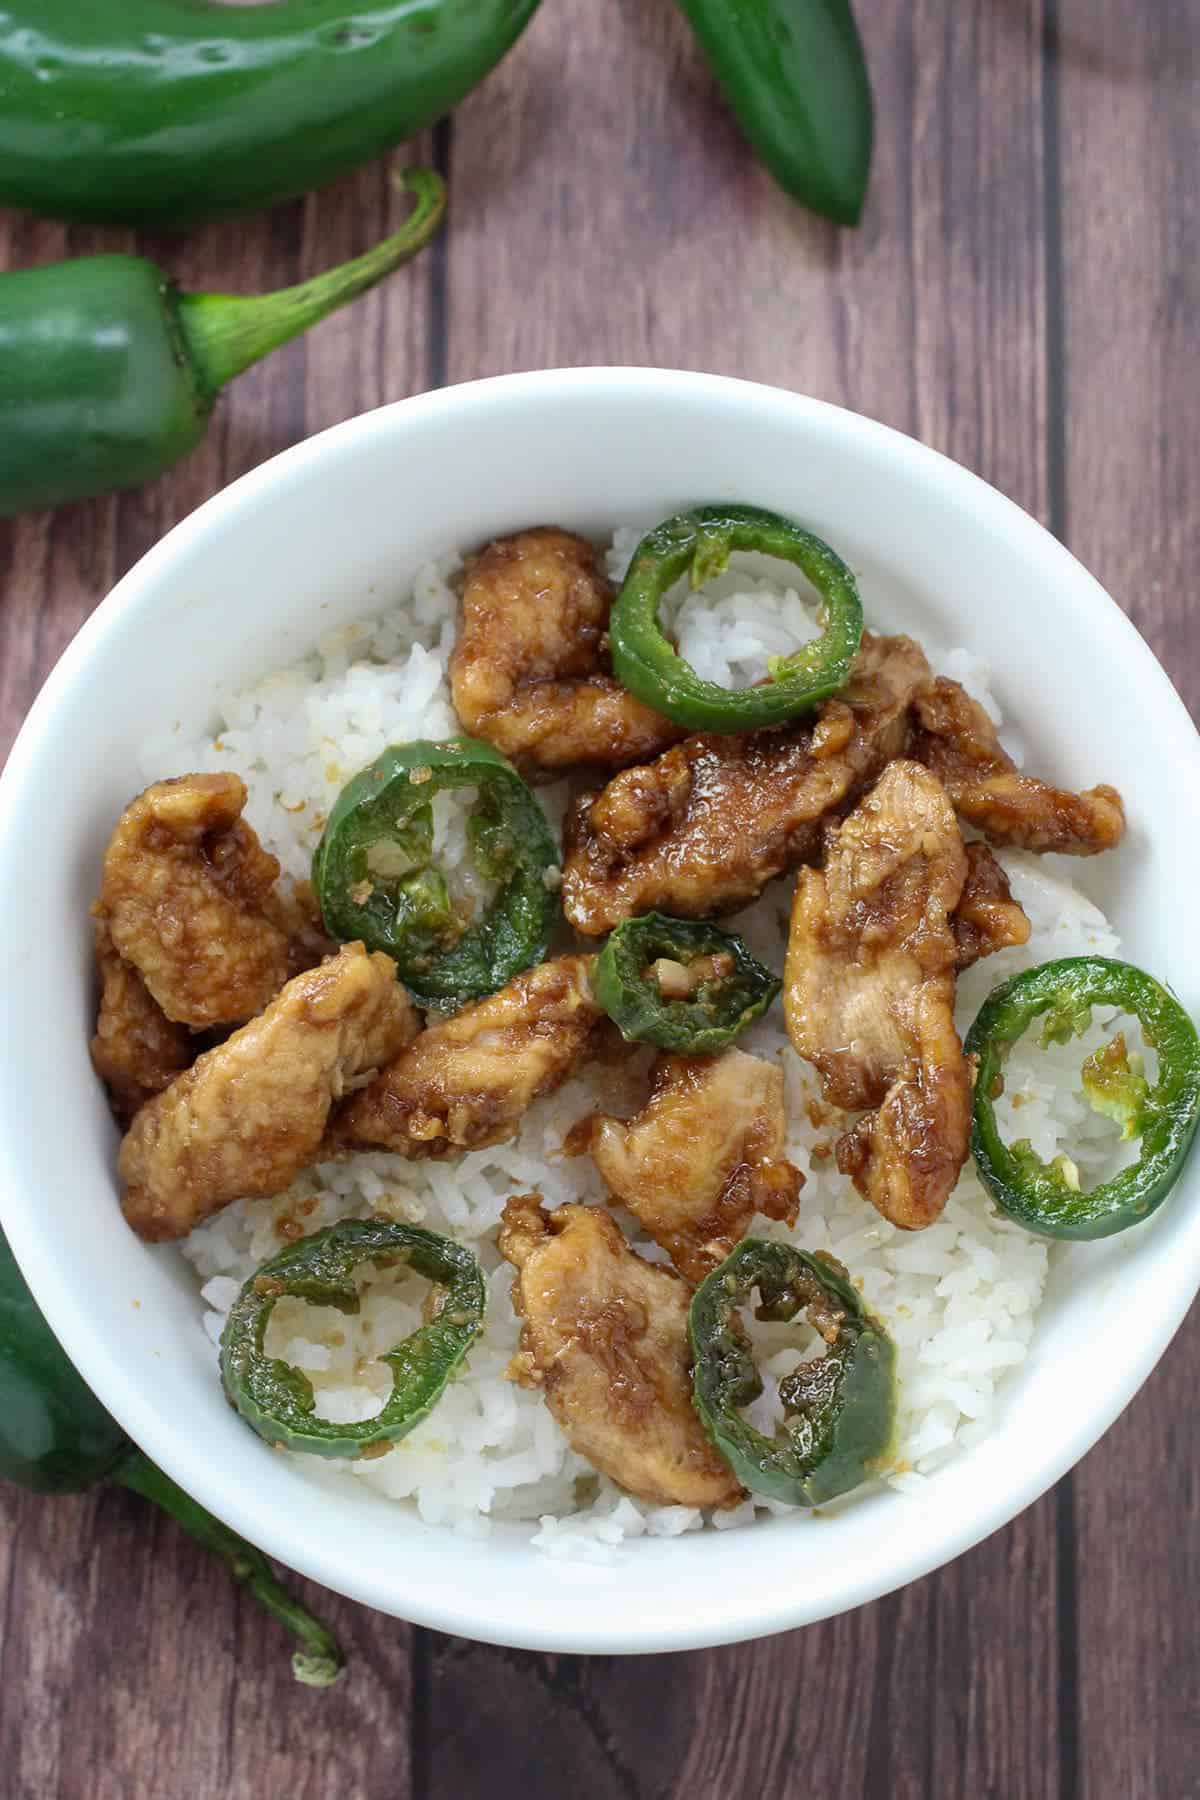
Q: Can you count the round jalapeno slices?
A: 6